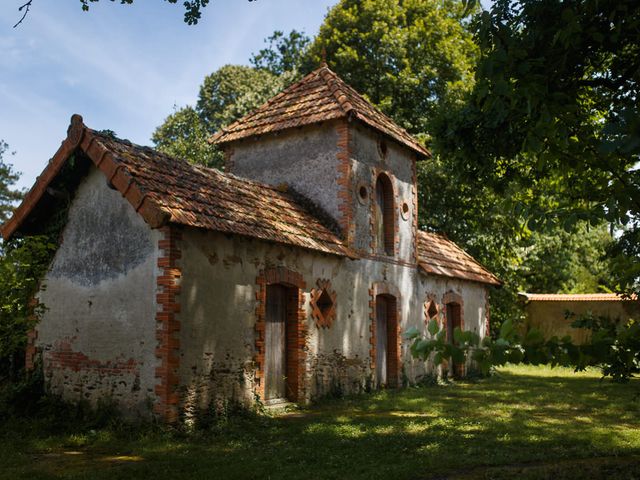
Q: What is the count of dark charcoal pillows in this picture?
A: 0